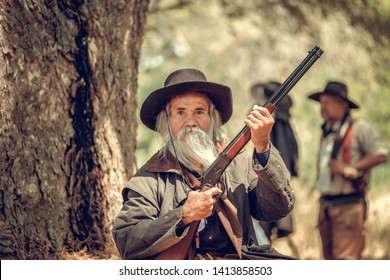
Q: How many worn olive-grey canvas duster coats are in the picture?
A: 1